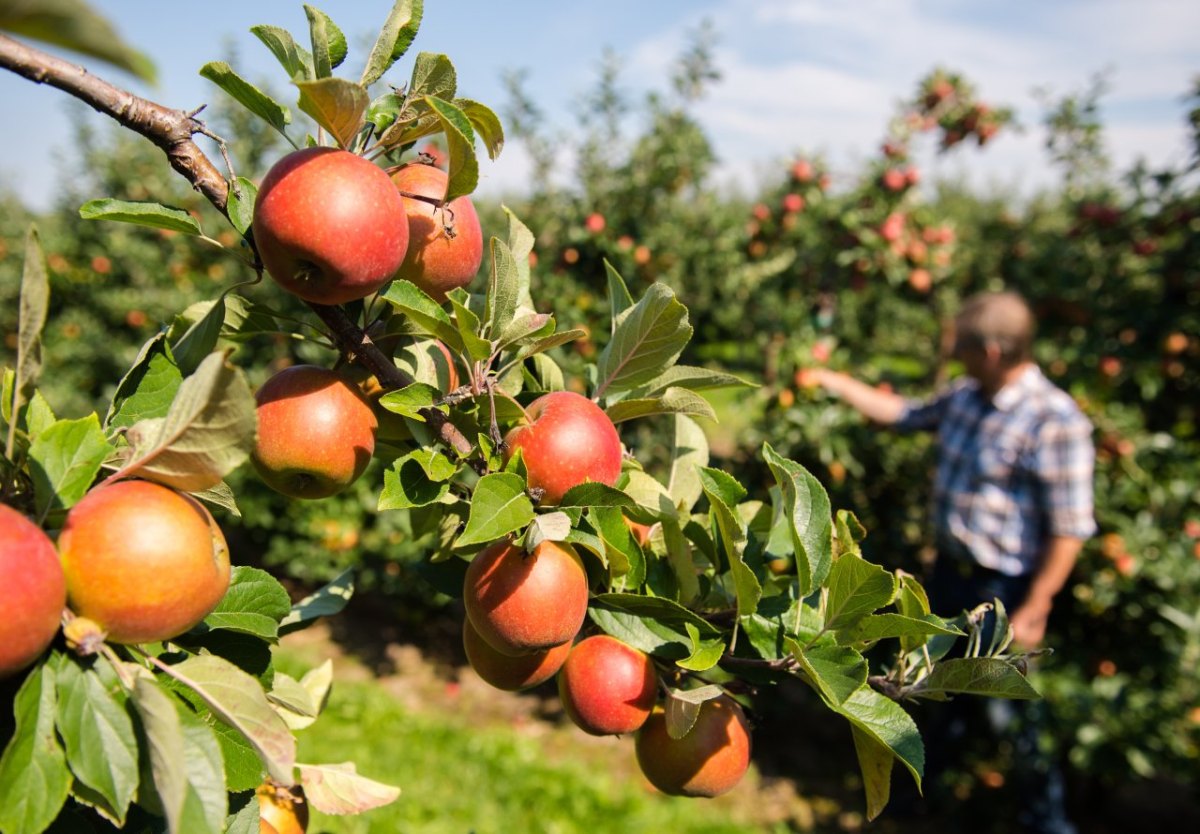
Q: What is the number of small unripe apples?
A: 1